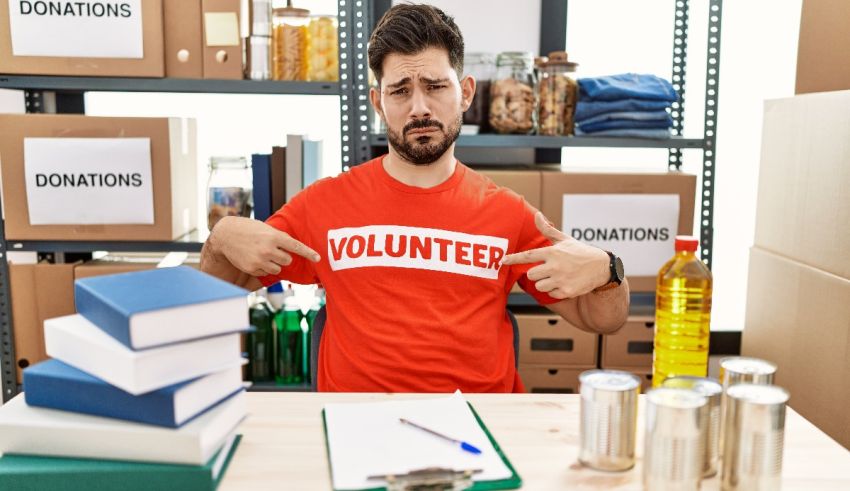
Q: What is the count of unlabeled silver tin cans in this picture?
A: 5